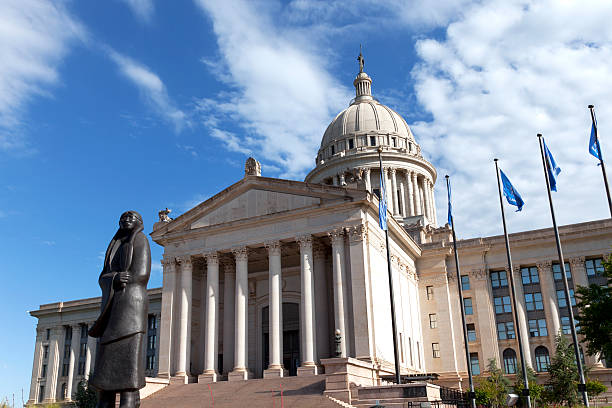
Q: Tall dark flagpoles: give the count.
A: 5